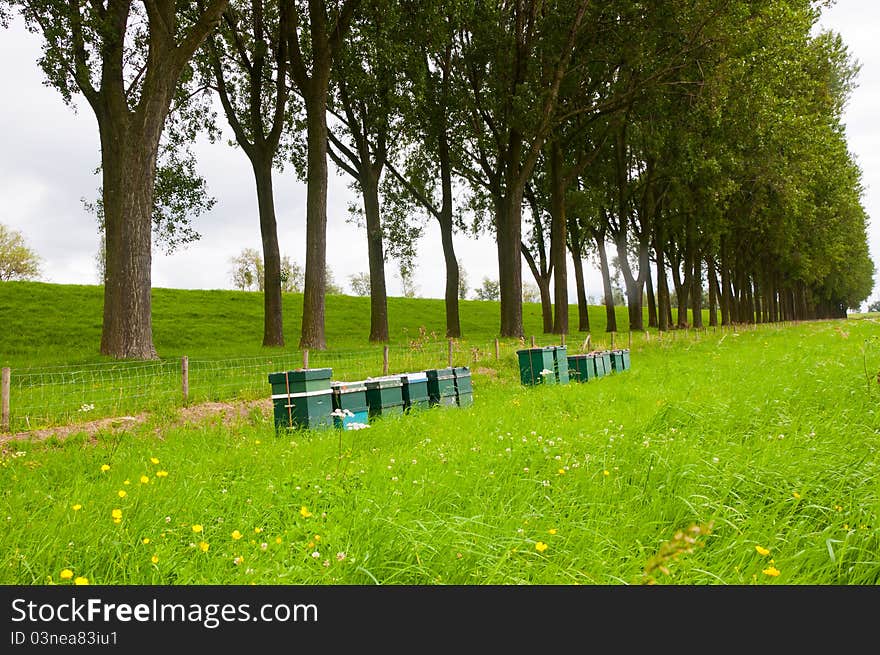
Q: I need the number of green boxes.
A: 13